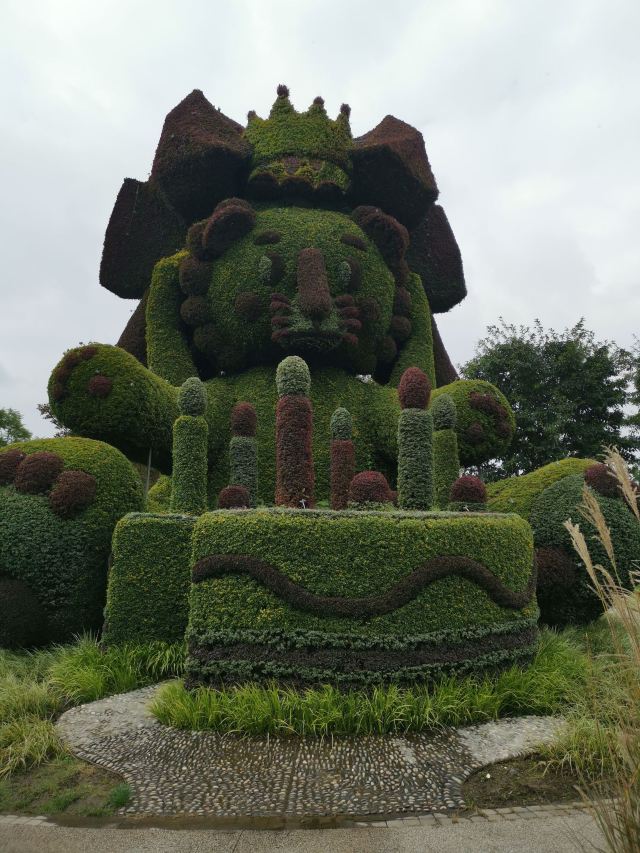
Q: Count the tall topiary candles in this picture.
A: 6